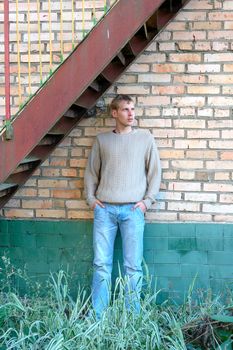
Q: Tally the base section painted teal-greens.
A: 1